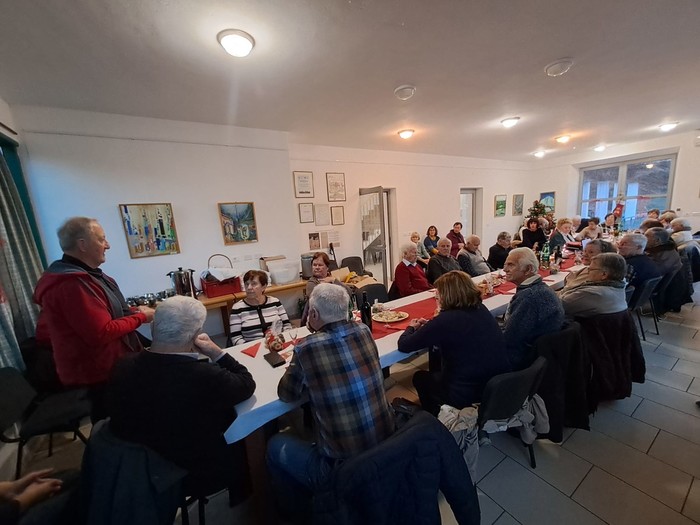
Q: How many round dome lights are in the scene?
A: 9